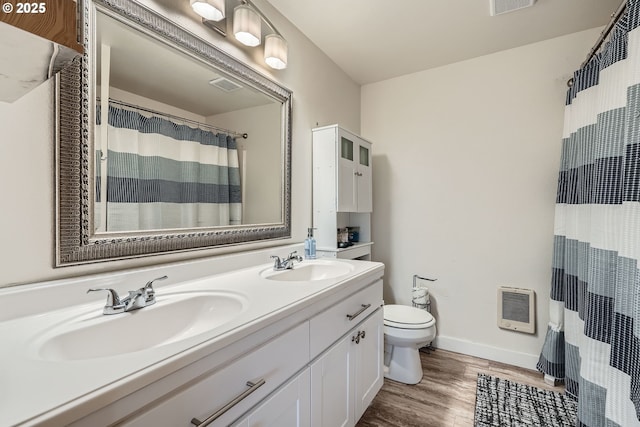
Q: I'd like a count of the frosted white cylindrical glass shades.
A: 3